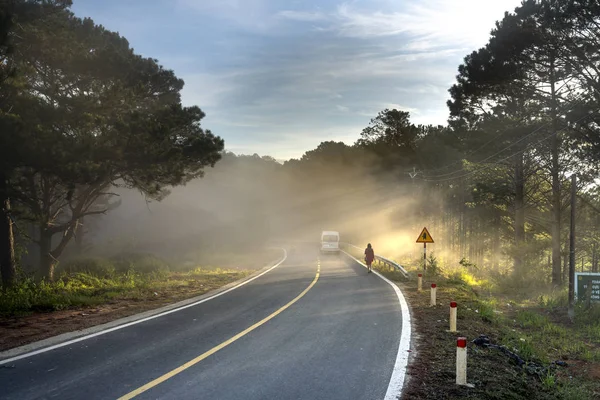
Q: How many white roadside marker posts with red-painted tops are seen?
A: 4